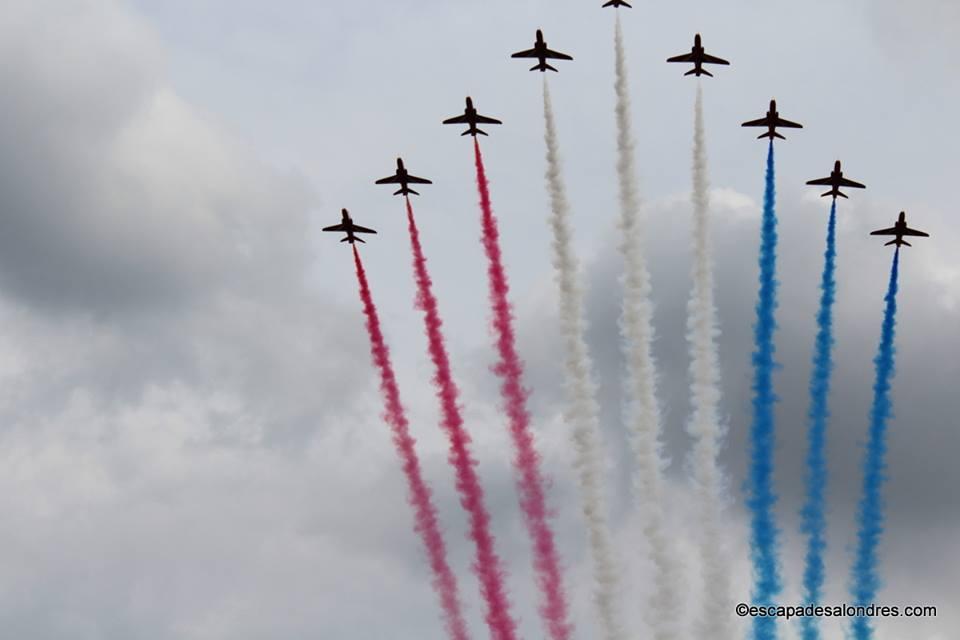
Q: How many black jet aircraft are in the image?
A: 9